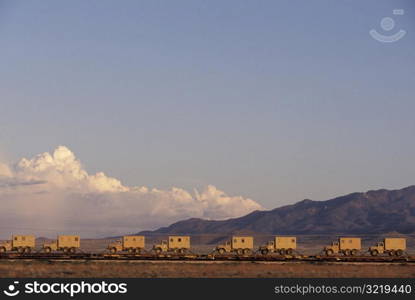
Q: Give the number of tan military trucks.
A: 8